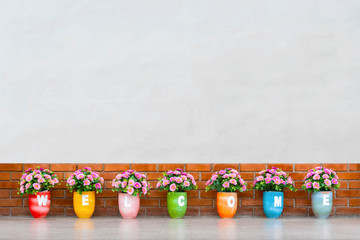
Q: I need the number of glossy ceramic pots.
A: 7